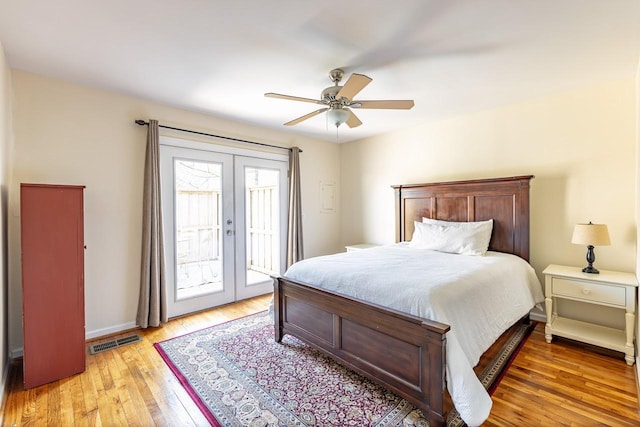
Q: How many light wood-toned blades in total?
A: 5